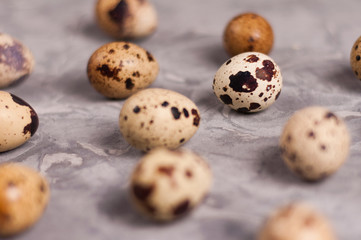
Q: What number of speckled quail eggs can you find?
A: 12